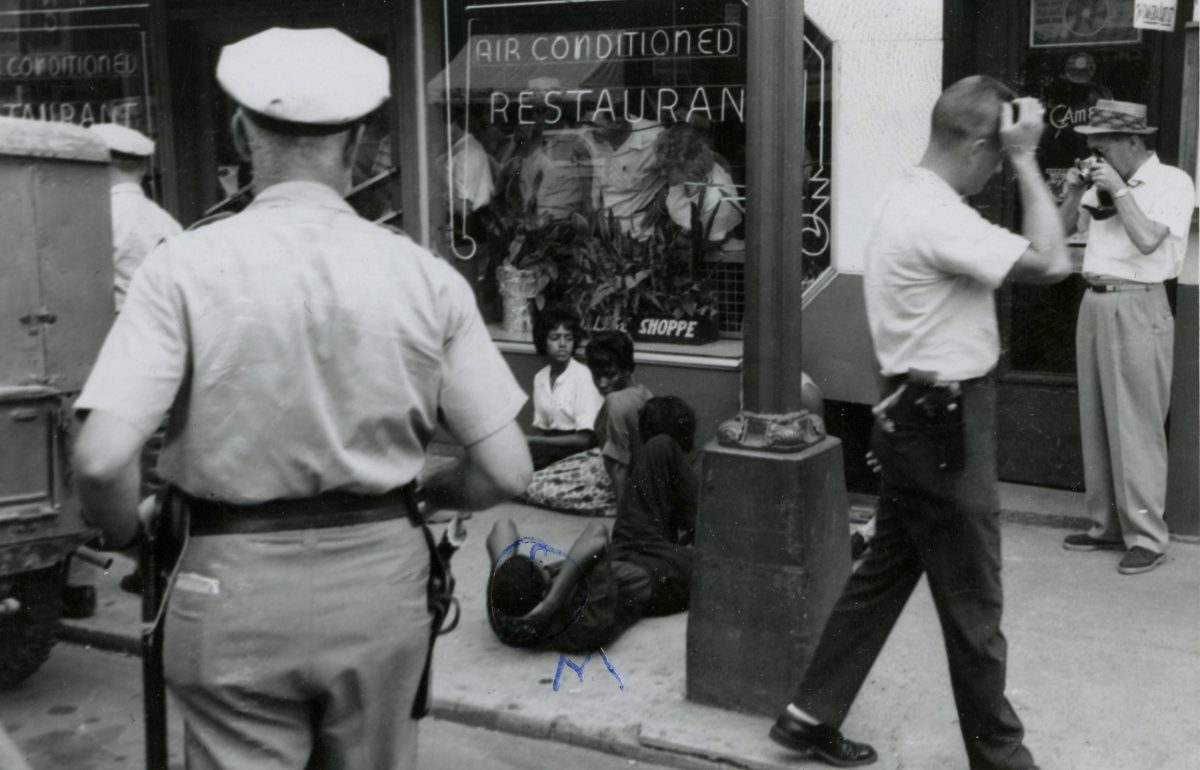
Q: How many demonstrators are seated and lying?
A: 4